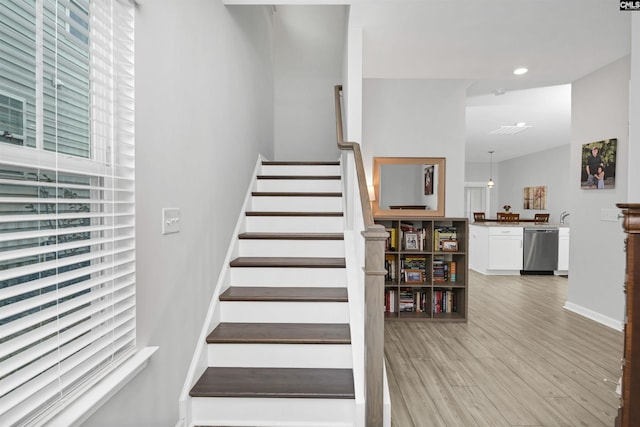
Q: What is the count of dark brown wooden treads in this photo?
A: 9